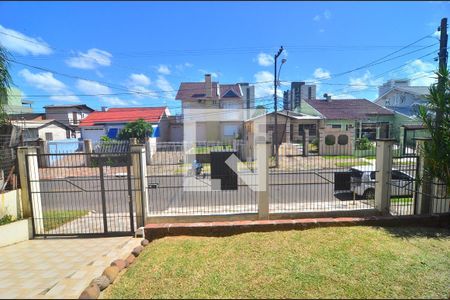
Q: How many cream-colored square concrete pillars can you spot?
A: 5